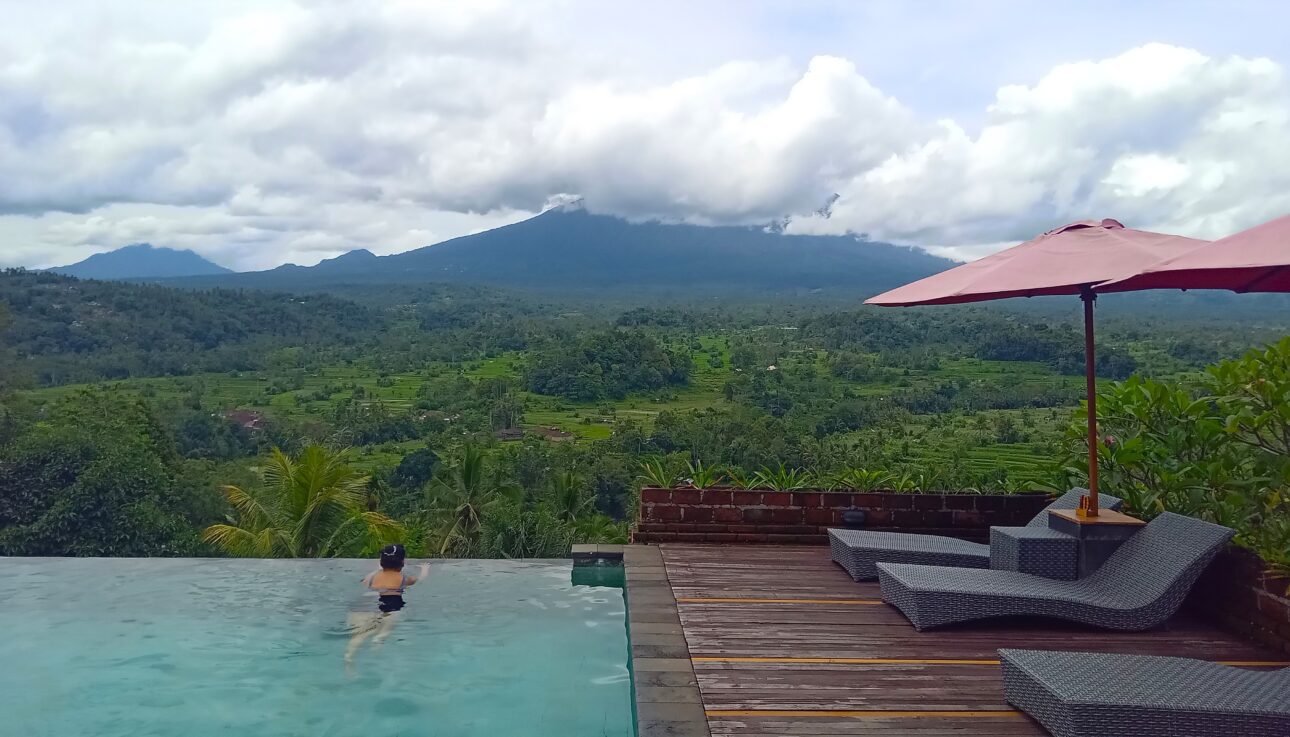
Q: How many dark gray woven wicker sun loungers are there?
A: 3